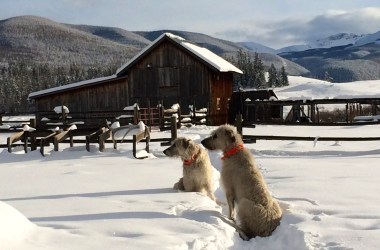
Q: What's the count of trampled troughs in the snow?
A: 1